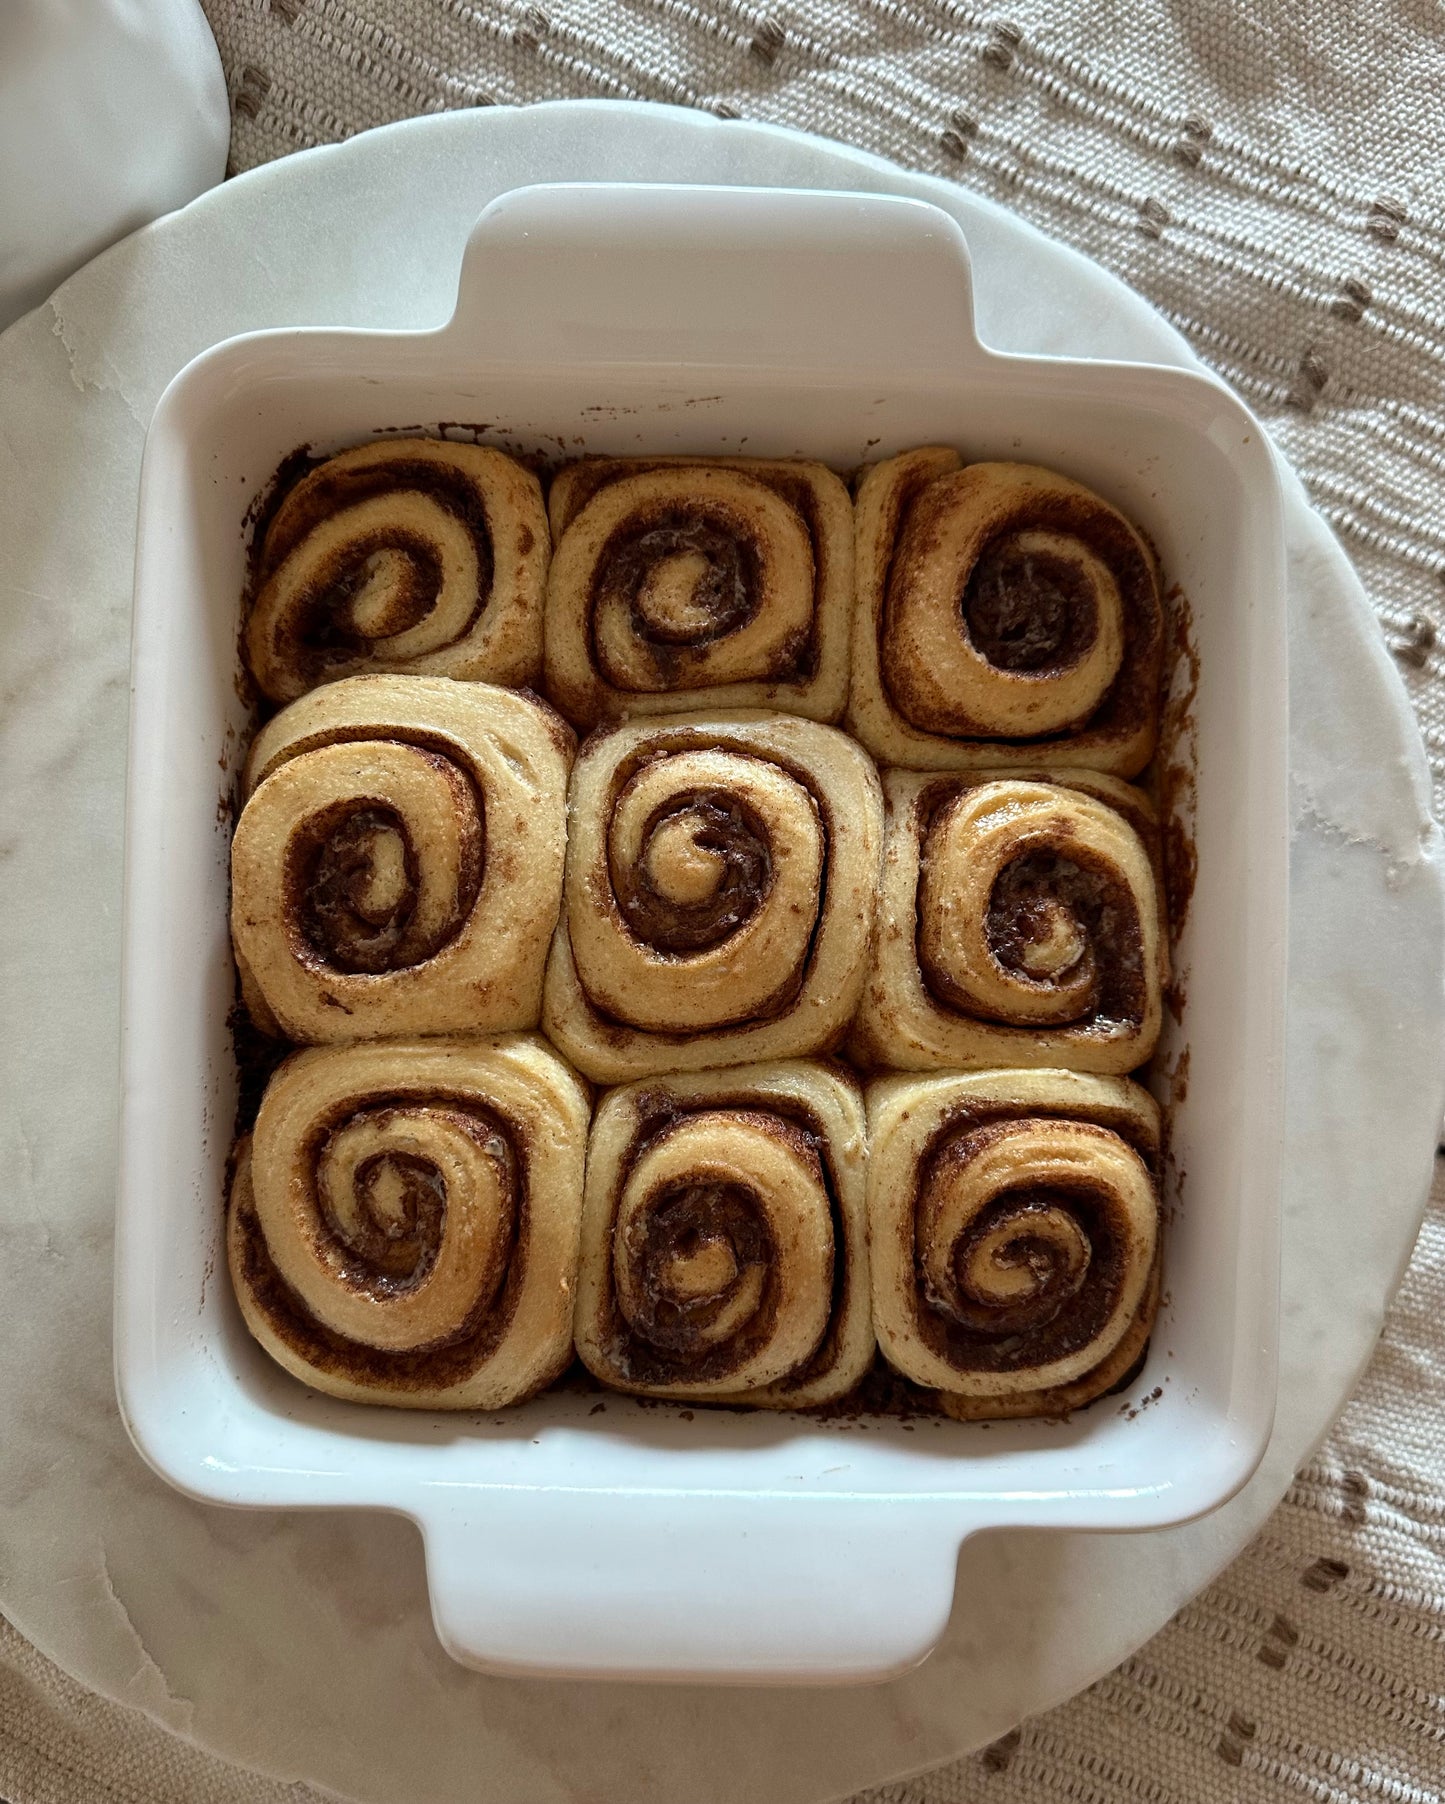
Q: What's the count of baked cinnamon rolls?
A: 9